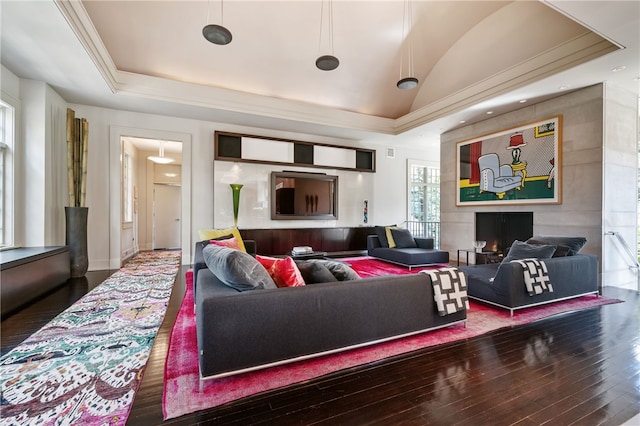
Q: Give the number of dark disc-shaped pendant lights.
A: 3